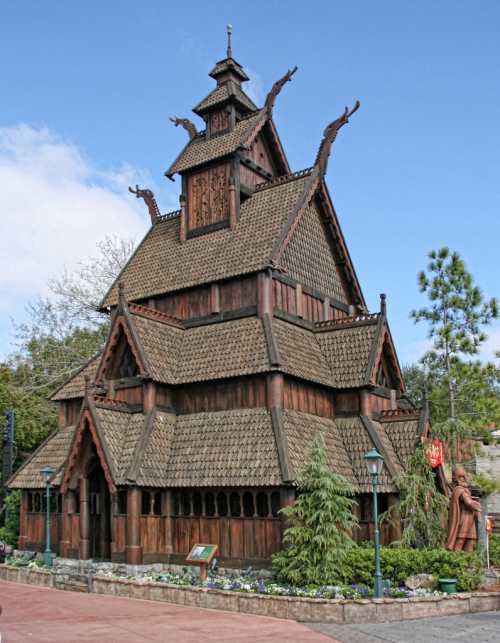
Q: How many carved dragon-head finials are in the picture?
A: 4